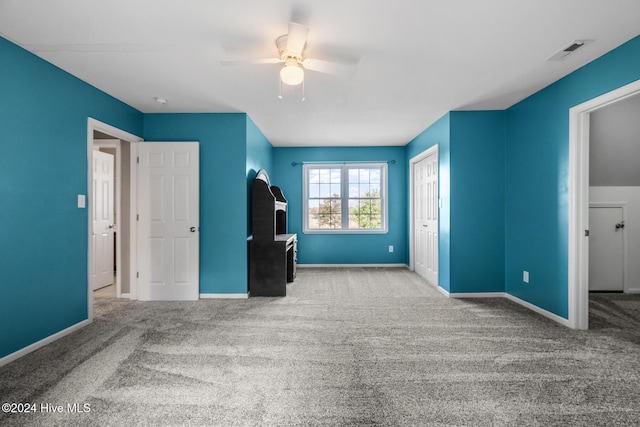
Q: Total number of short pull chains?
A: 2